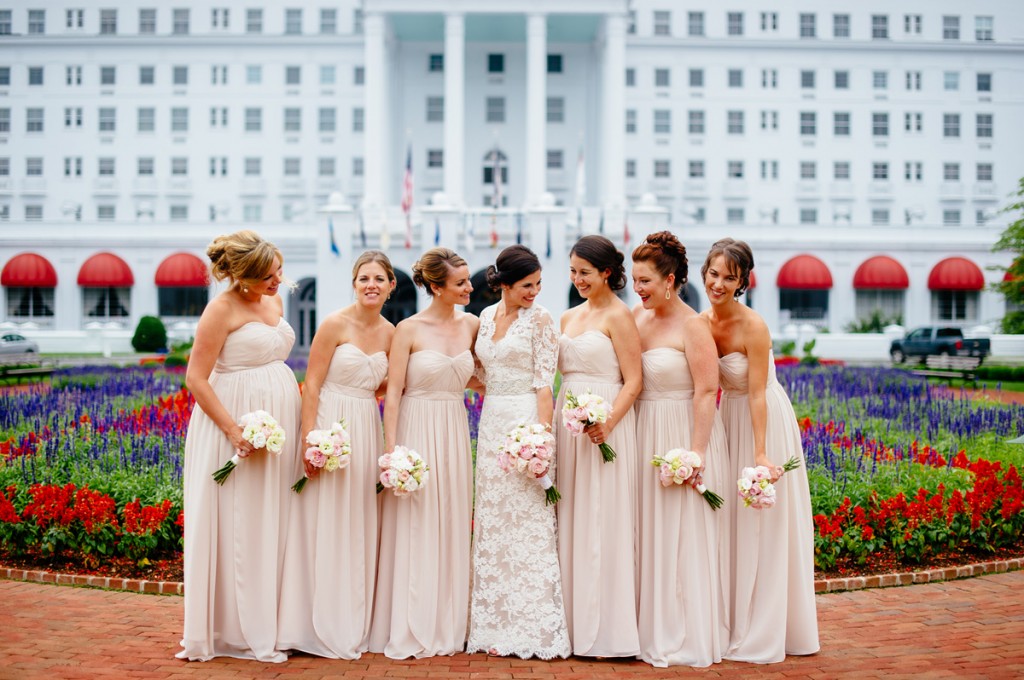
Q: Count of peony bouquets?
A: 7